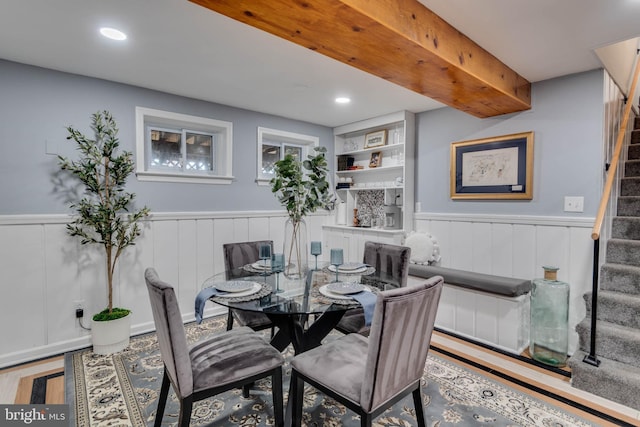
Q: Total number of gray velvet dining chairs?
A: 4